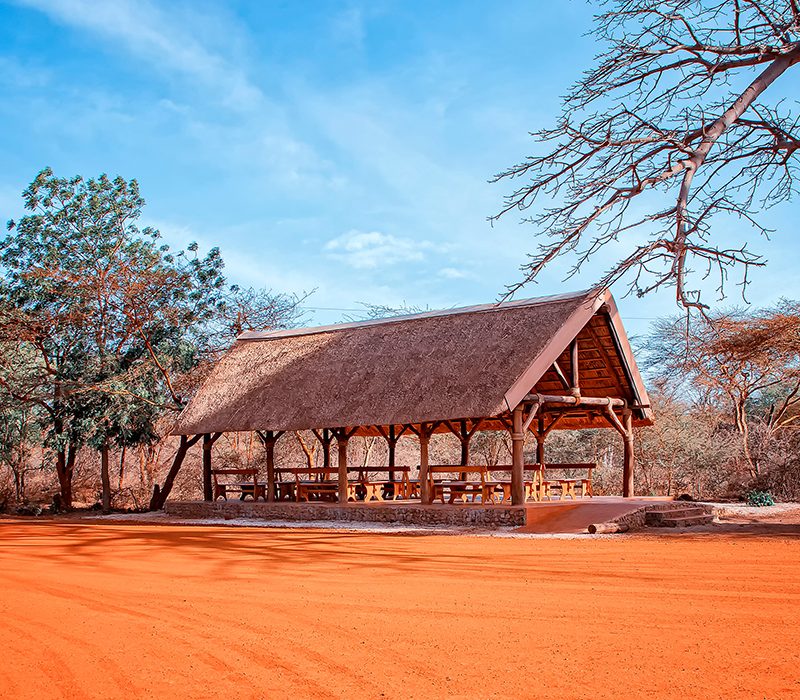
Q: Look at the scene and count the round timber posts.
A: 10